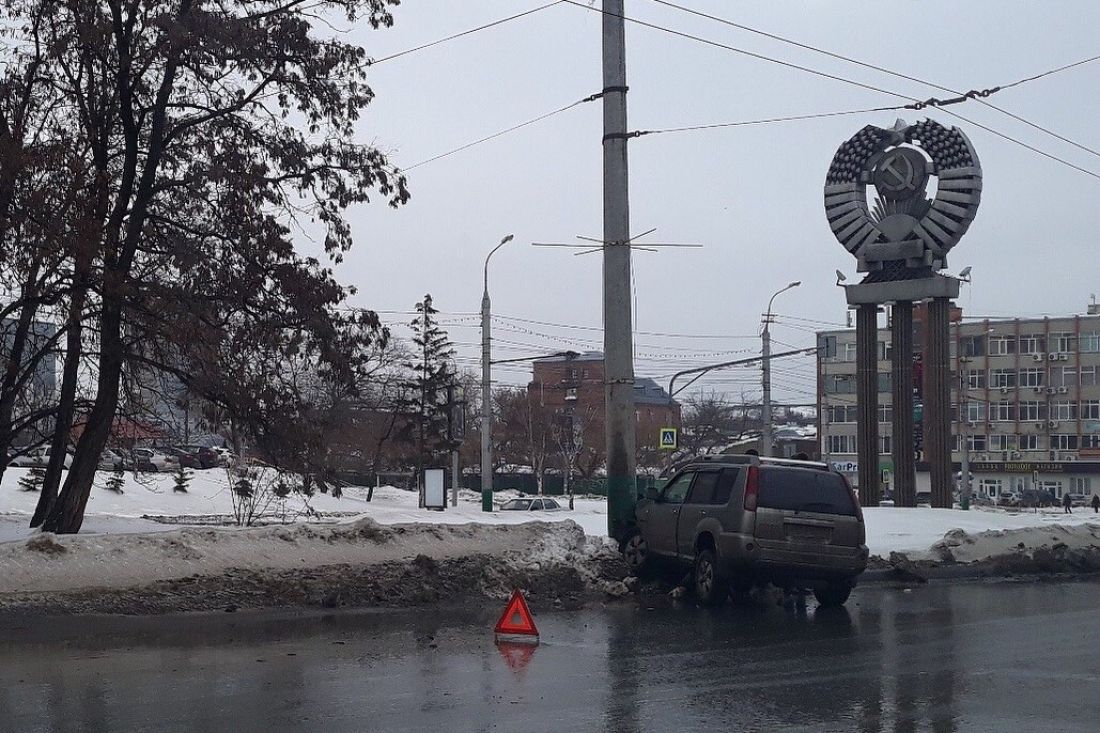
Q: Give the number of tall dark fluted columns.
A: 3